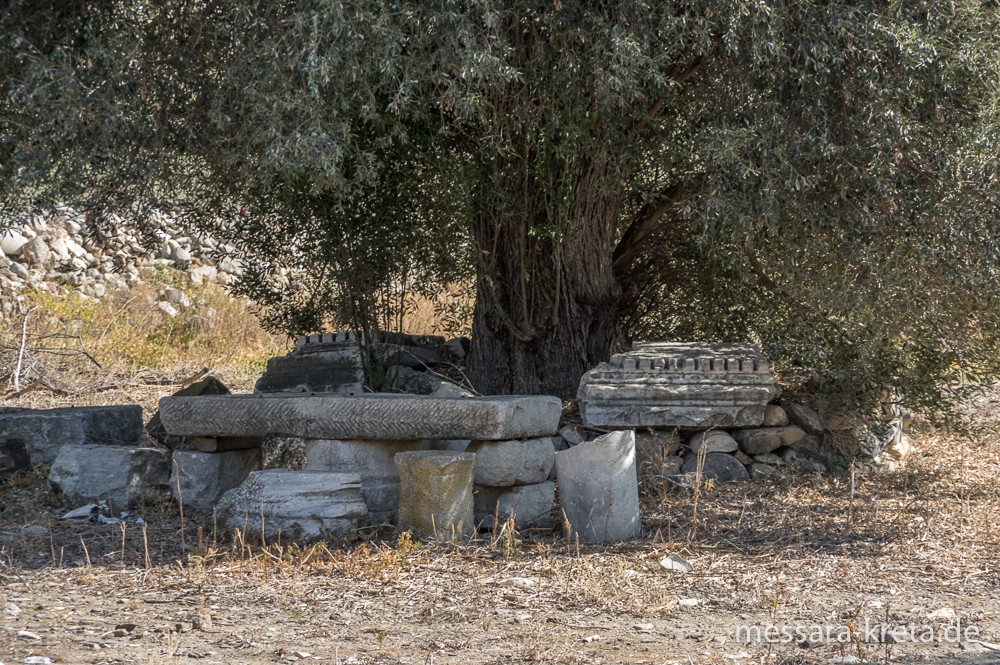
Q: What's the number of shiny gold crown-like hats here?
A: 0